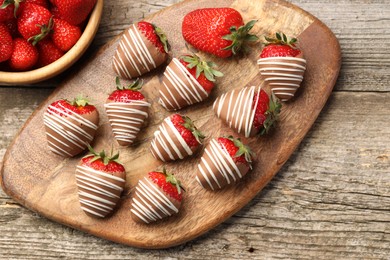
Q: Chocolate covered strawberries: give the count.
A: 10